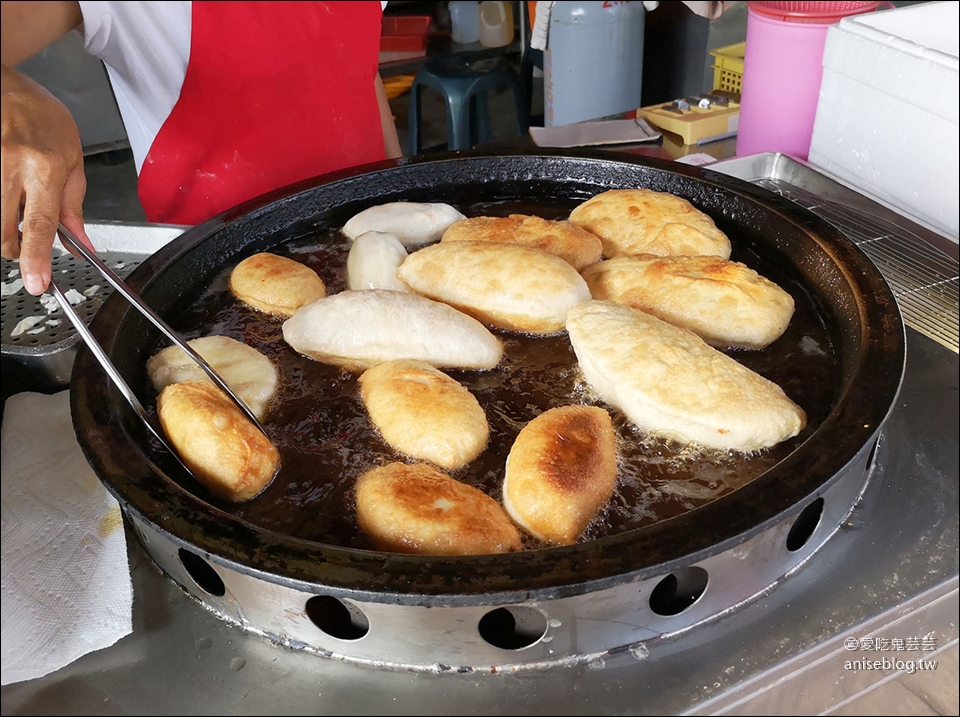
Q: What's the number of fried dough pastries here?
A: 14